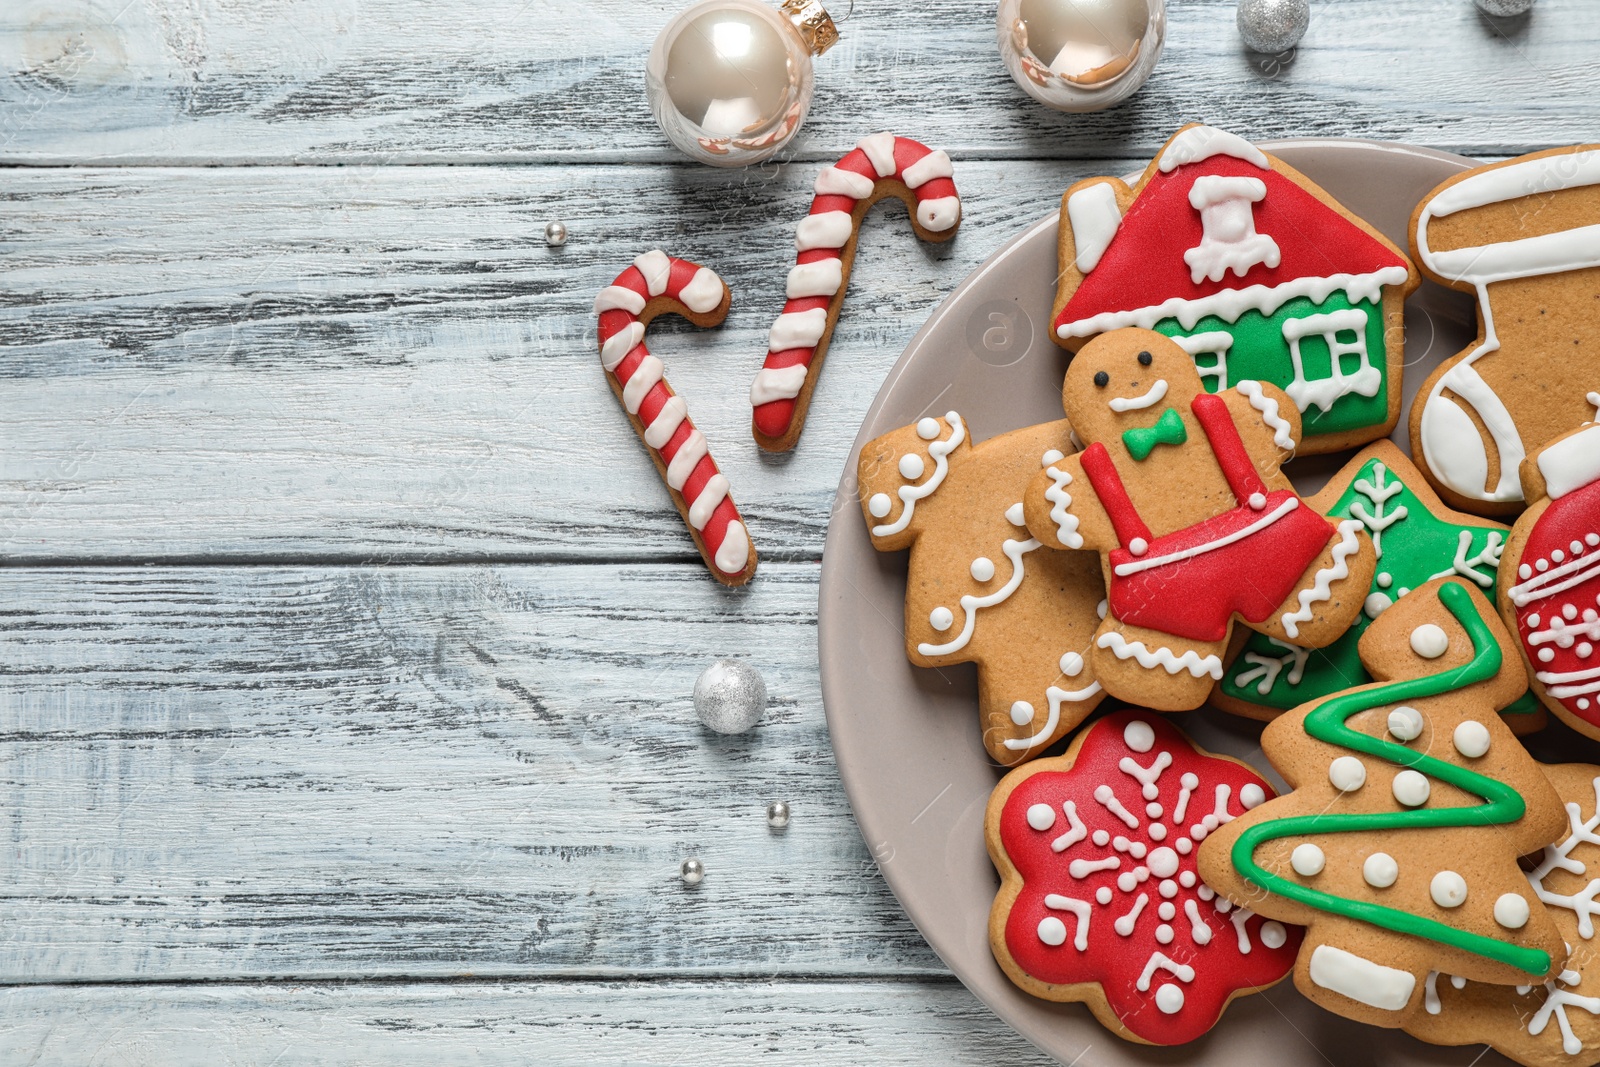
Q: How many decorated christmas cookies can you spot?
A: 11